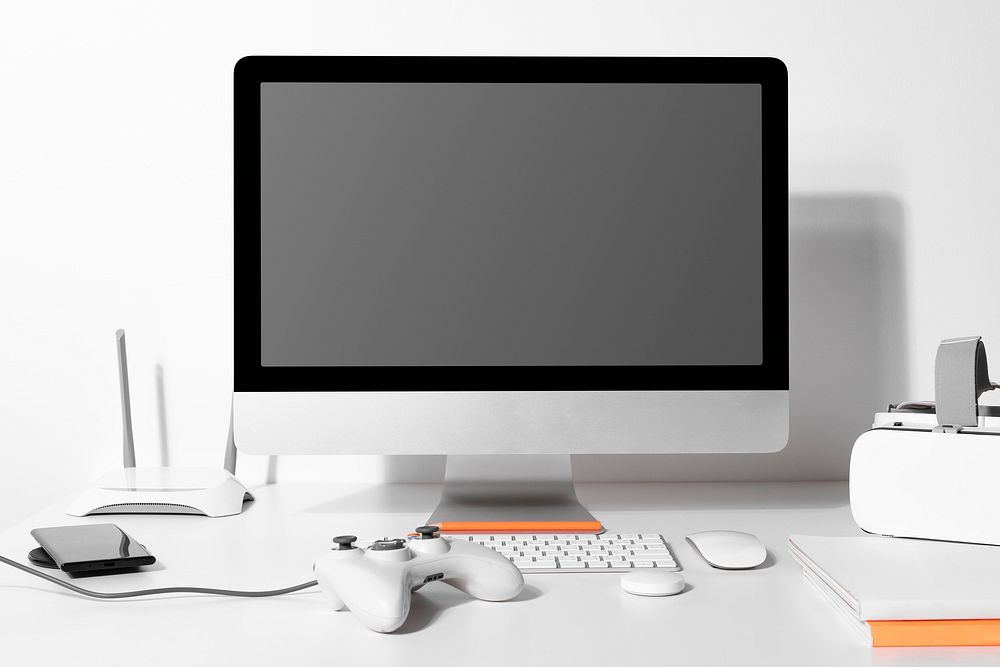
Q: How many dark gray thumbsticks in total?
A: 2